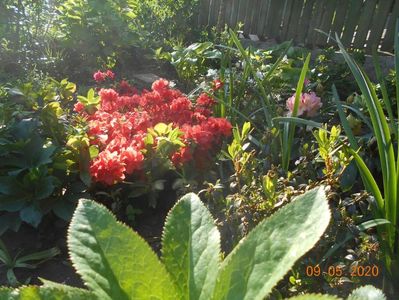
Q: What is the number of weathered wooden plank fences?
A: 1